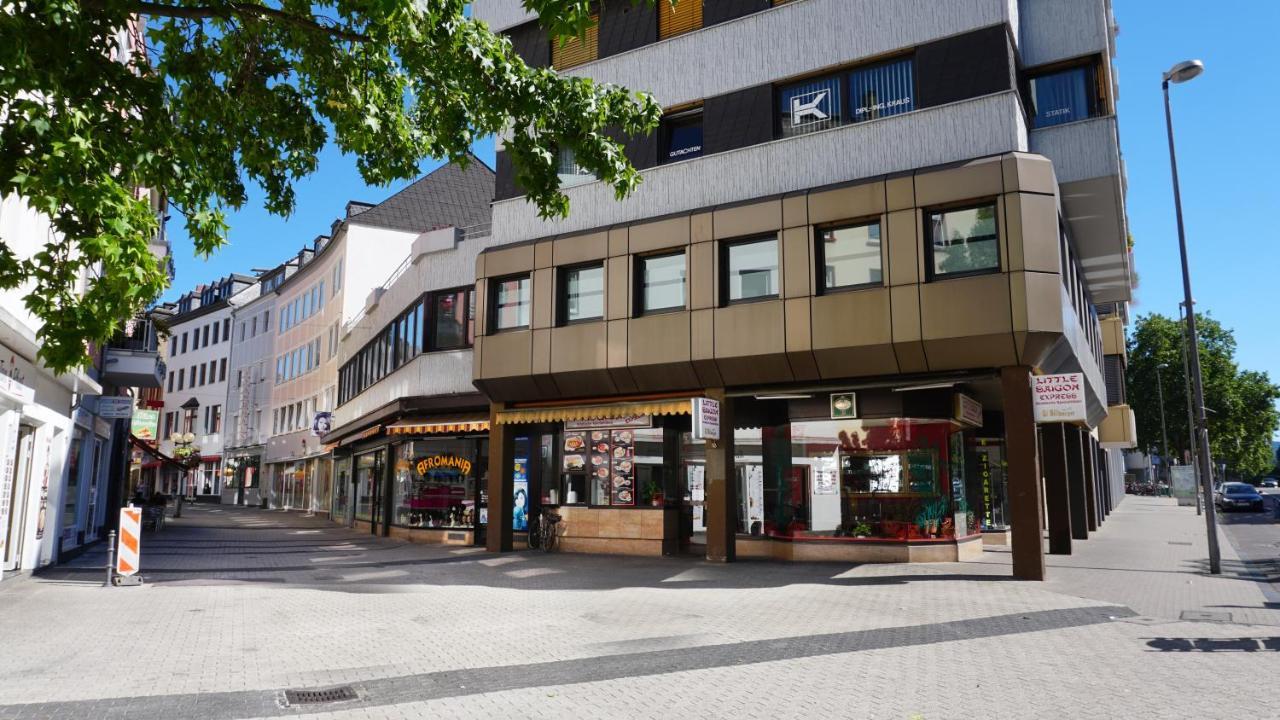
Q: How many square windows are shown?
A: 6